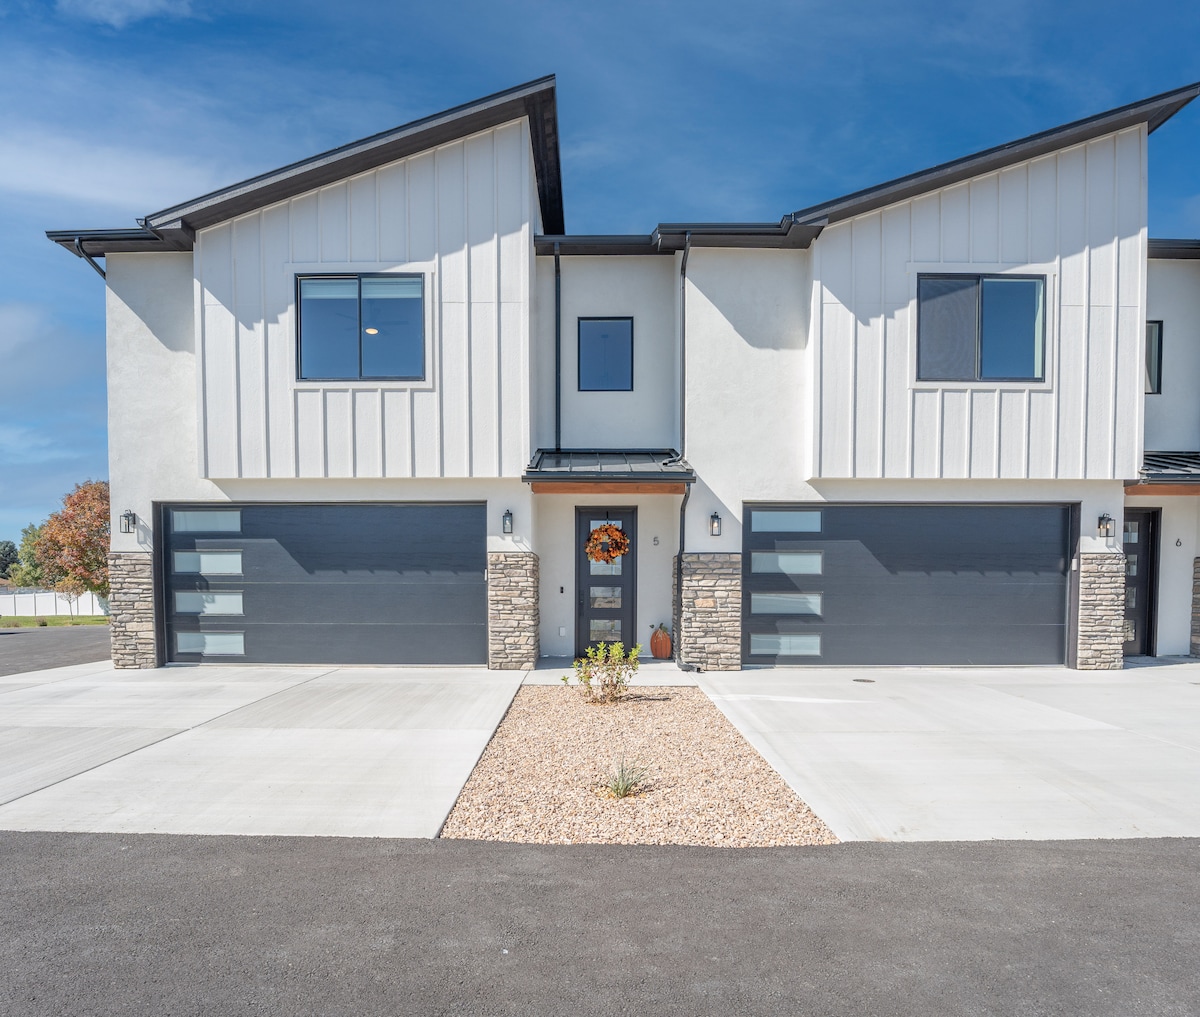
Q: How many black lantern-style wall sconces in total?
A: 4